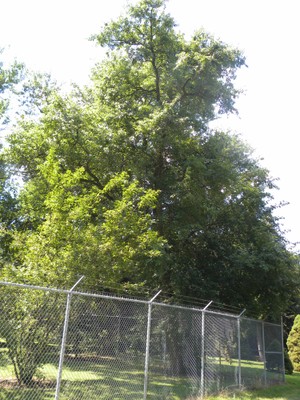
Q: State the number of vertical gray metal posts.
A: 6